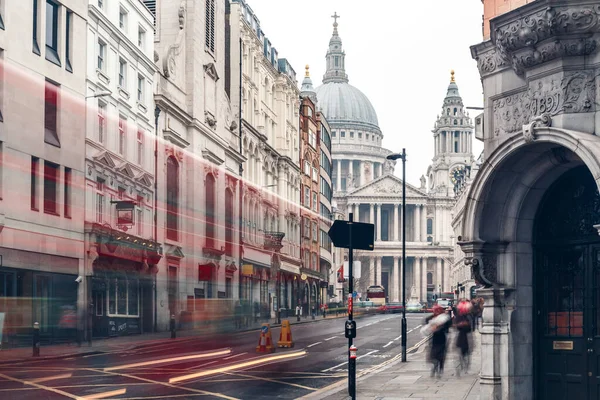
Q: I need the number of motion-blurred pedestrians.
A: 2